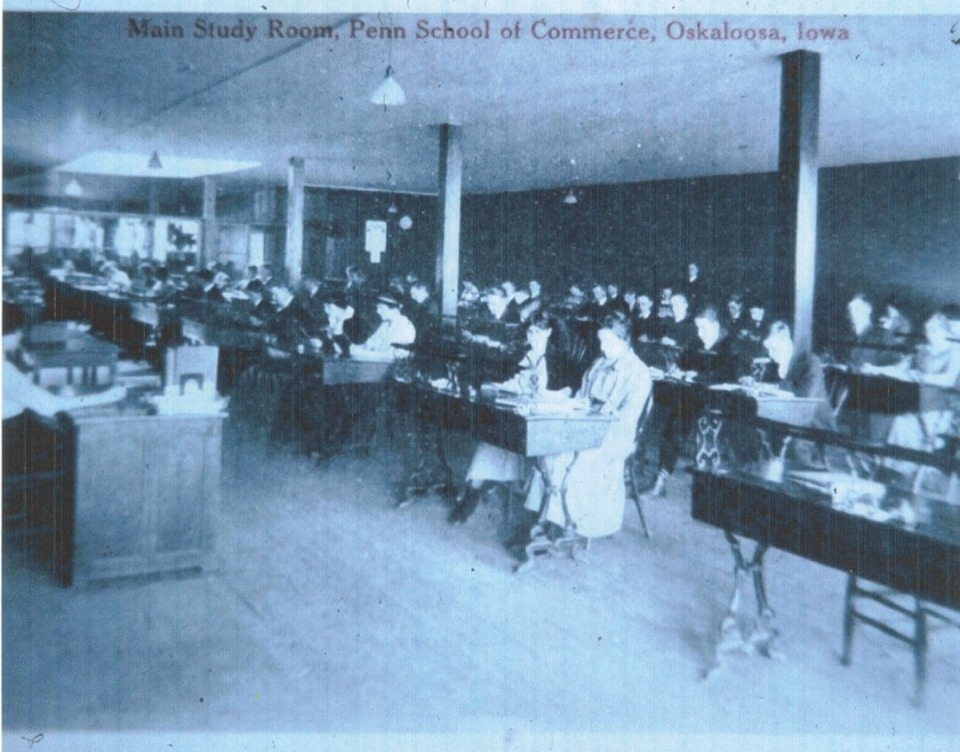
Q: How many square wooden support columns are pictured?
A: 4